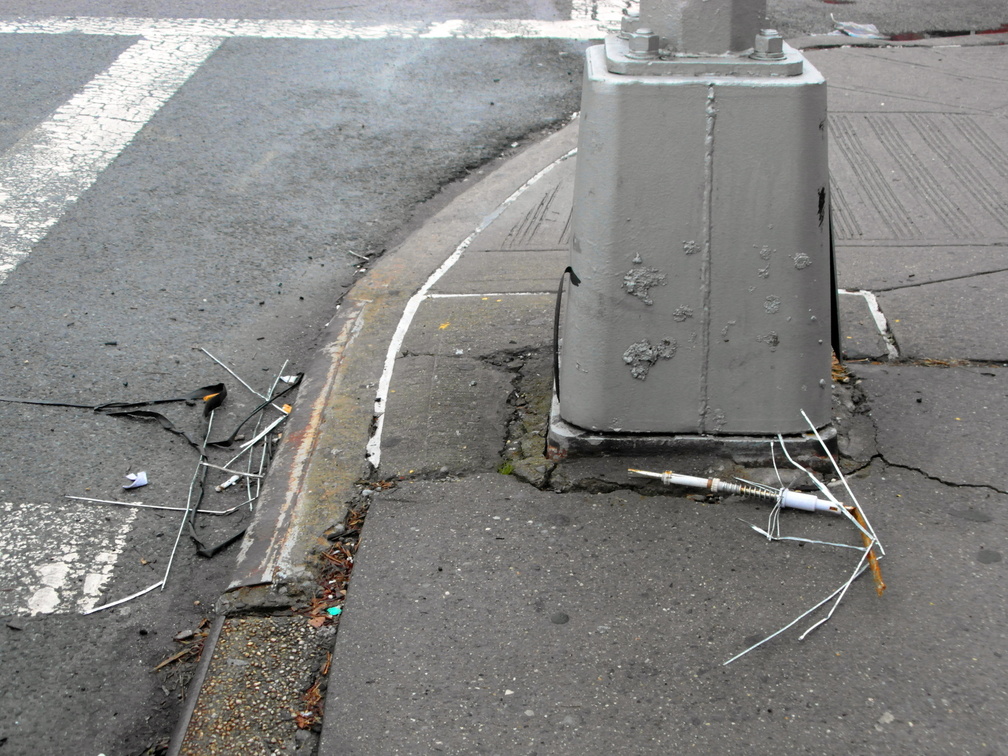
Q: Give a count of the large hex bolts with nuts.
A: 3